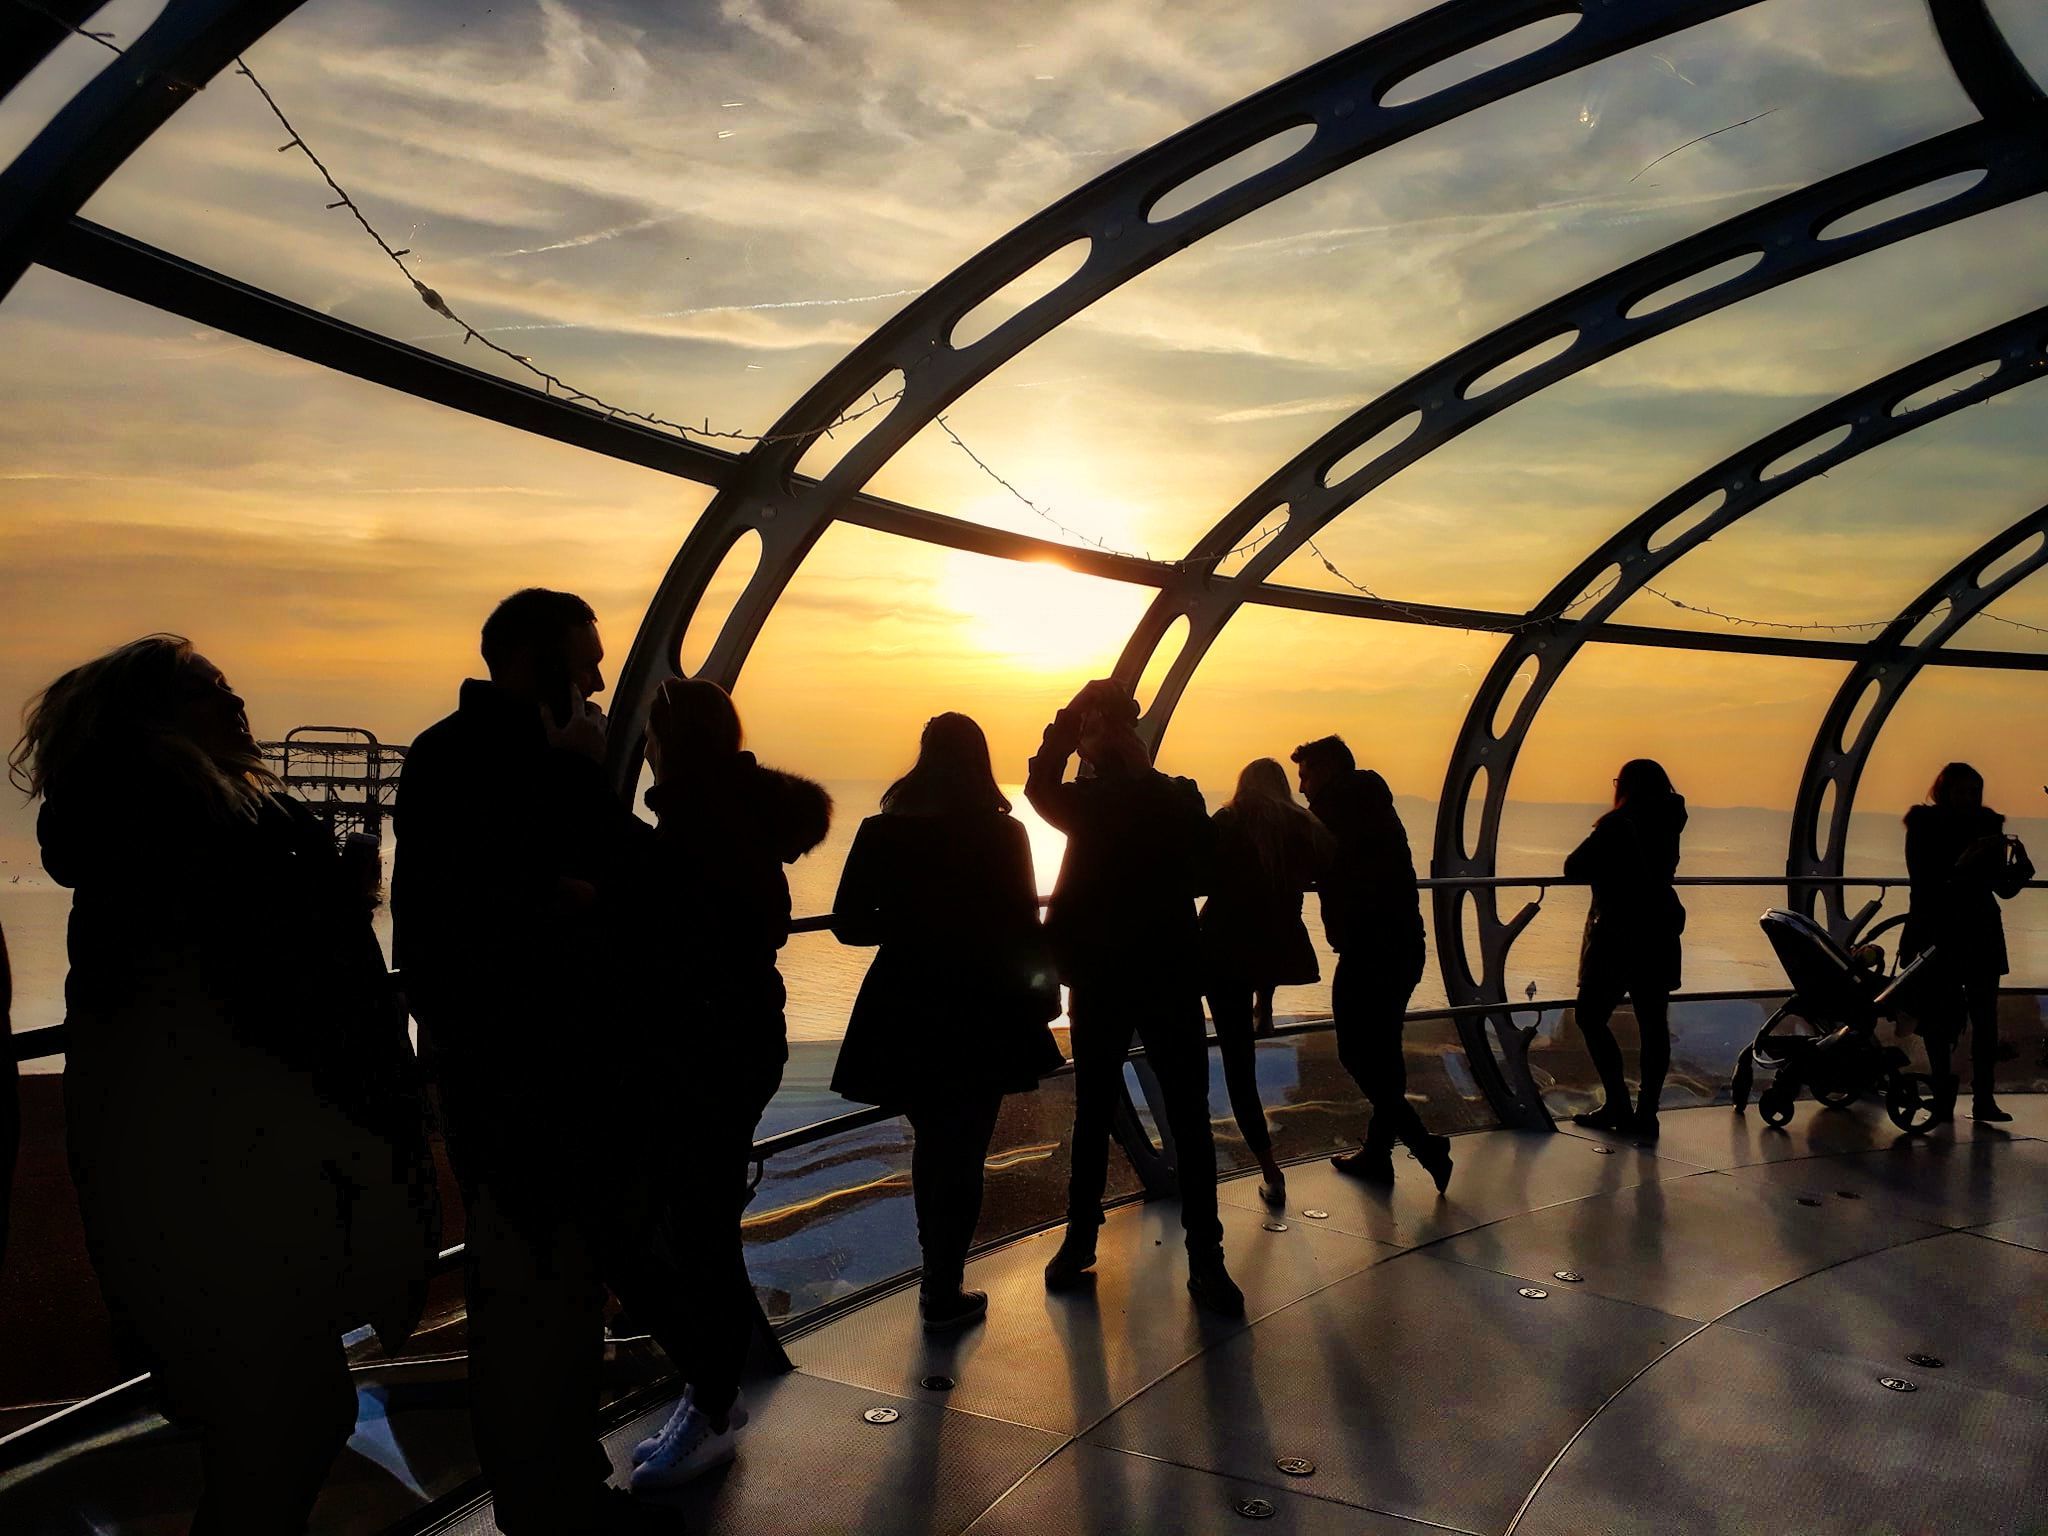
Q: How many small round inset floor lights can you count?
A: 13